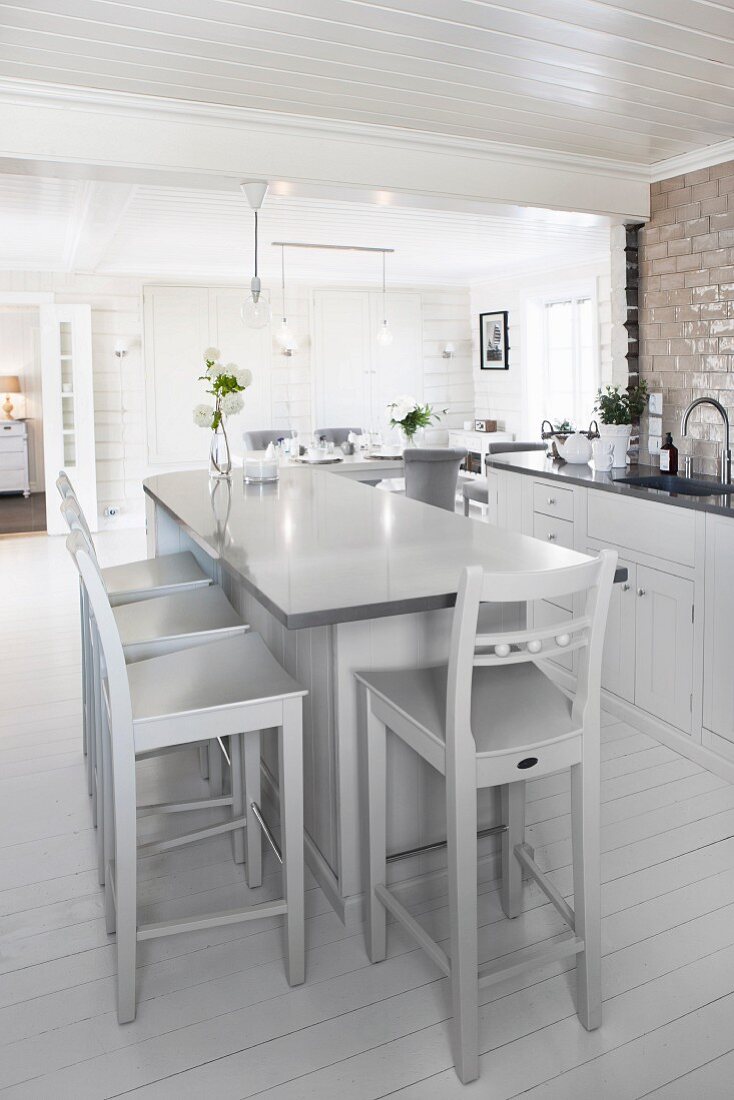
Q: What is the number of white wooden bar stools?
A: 4